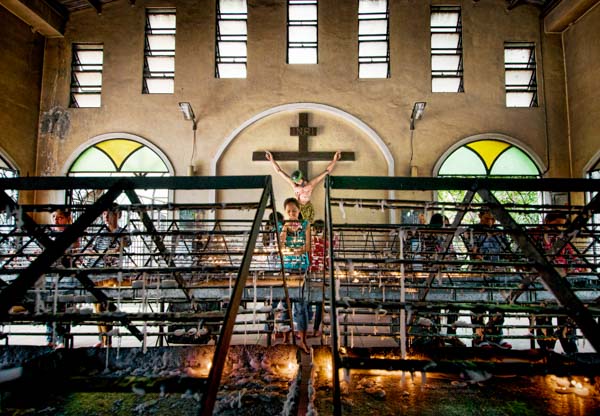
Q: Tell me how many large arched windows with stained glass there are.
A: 2